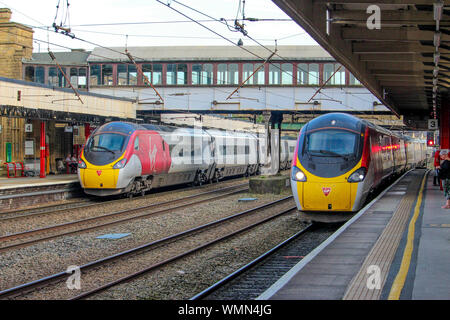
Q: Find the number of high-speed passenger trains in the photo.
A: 2